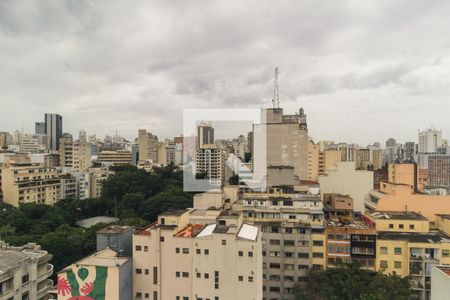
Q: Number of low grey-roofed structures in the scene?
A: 1